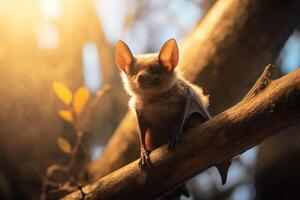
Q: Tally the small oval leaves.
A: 4